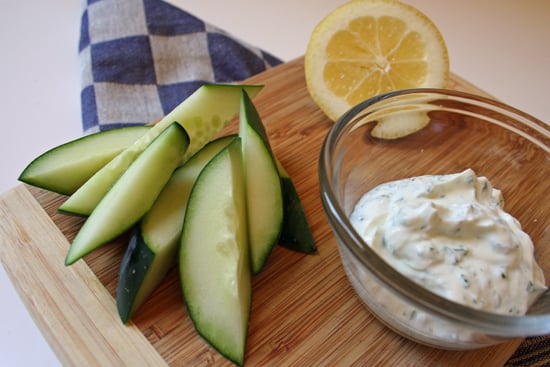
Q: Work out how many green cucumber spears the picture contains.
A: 7